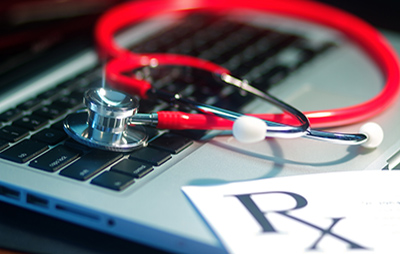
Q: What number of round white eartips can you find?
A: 2